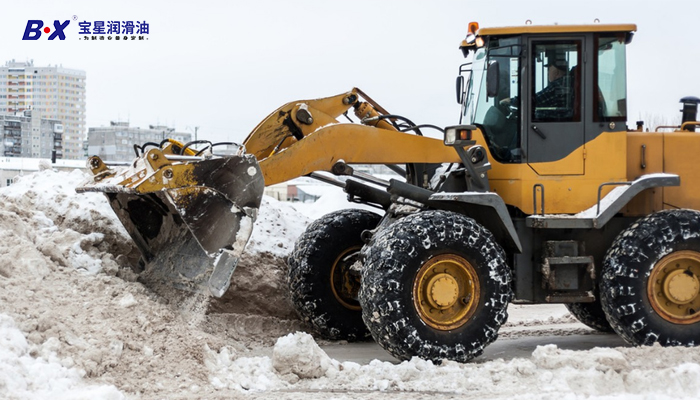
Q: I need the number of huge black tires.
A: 4